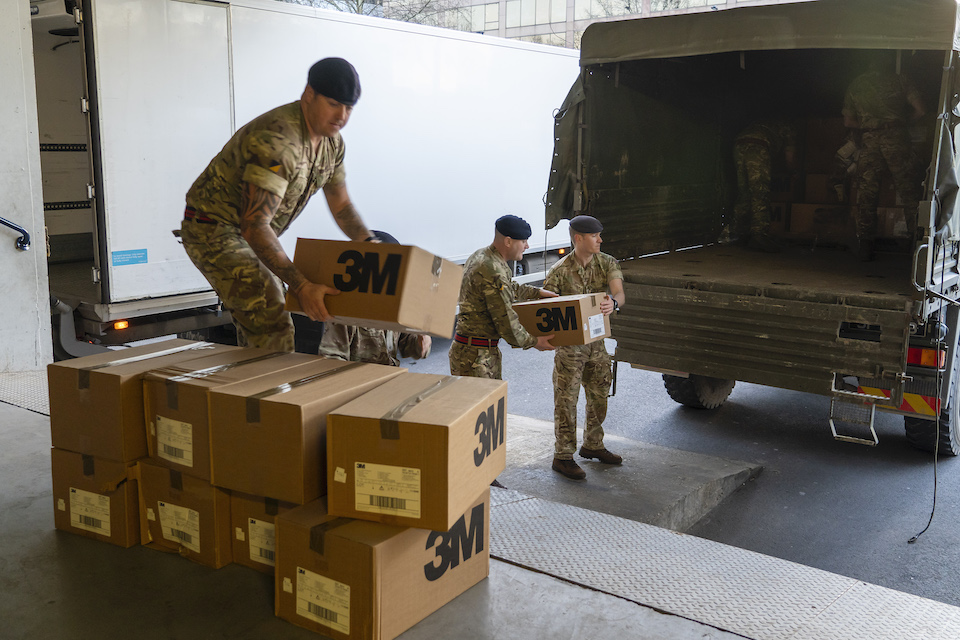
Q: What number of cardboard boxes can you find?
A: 10